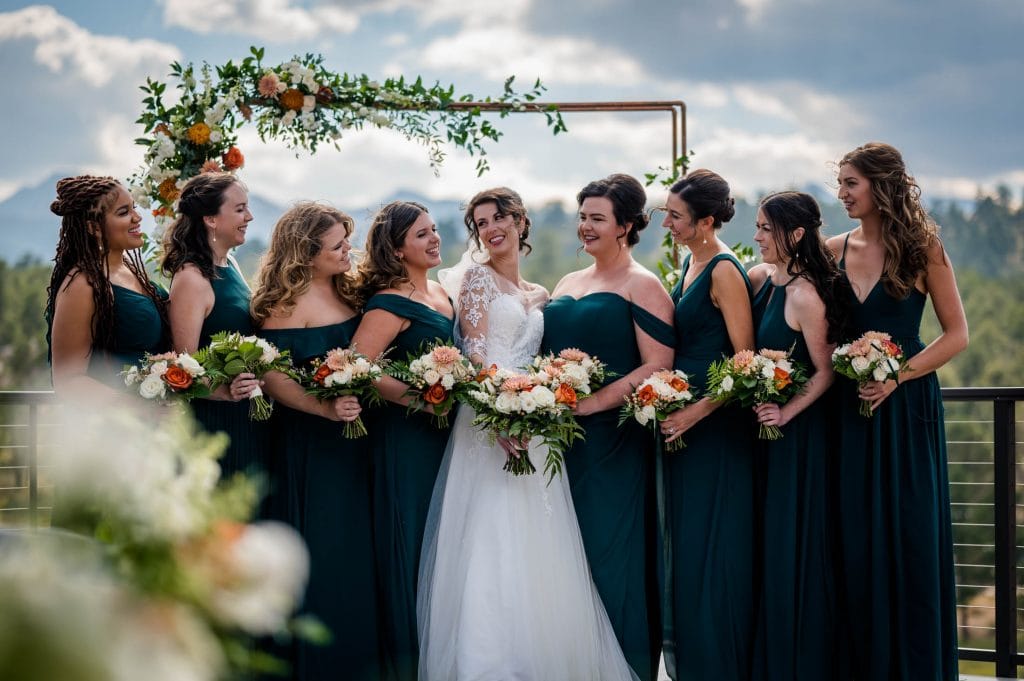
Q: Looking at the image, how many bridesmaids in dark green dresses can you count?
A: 8